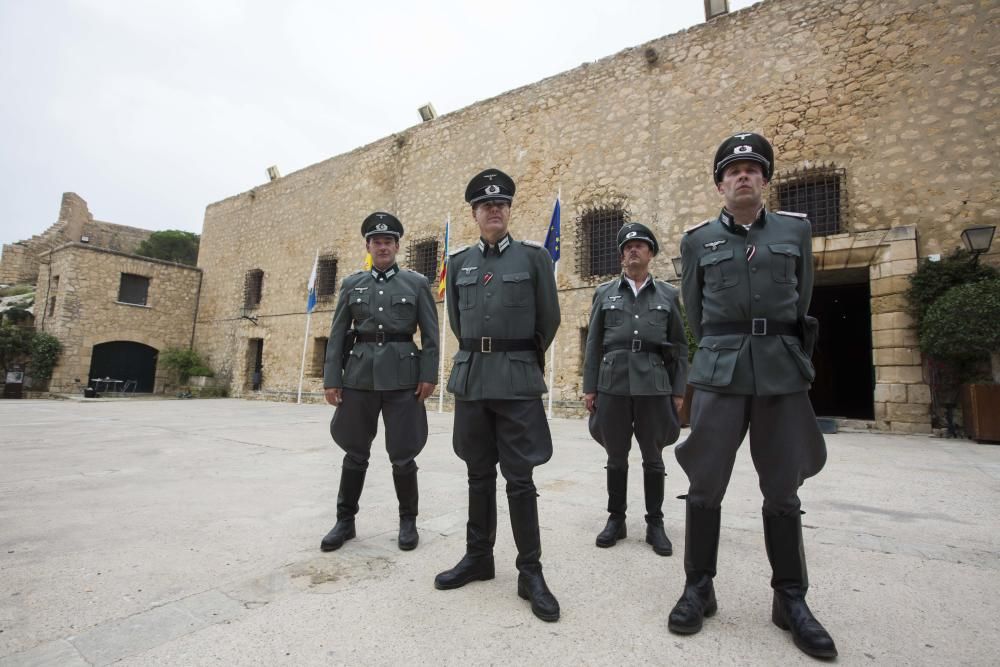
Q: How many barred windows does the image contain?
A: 5